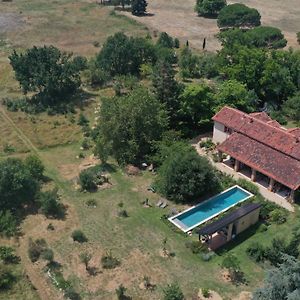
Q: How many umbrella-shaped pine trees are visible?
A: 2